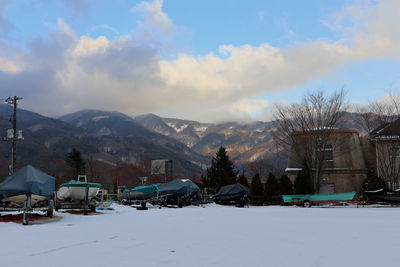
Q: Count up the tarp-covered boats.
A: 5